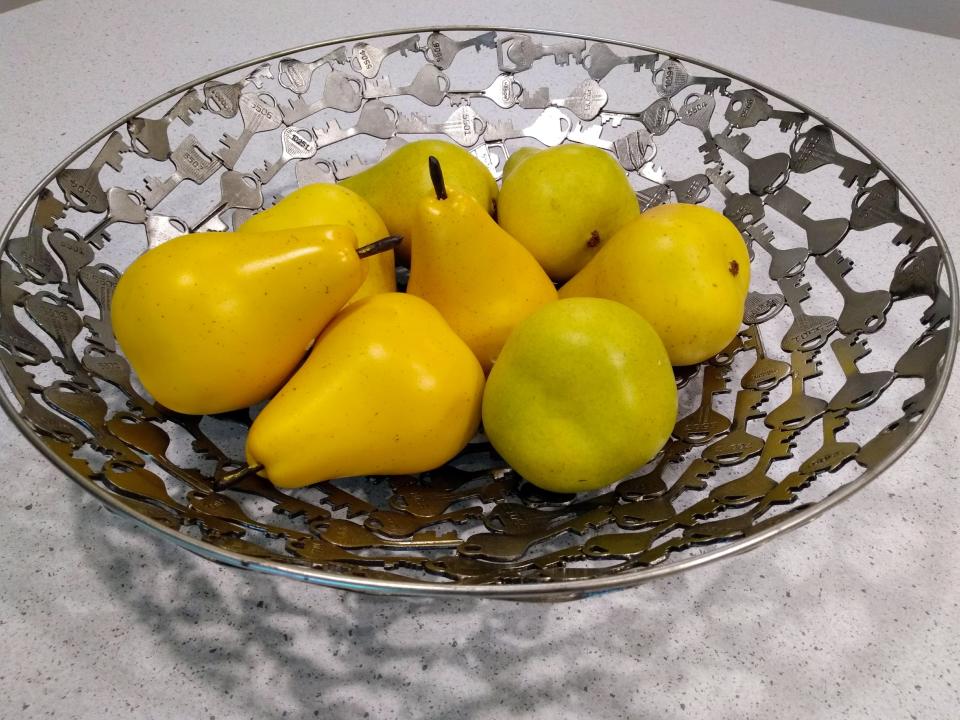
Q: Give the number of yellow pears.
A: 5